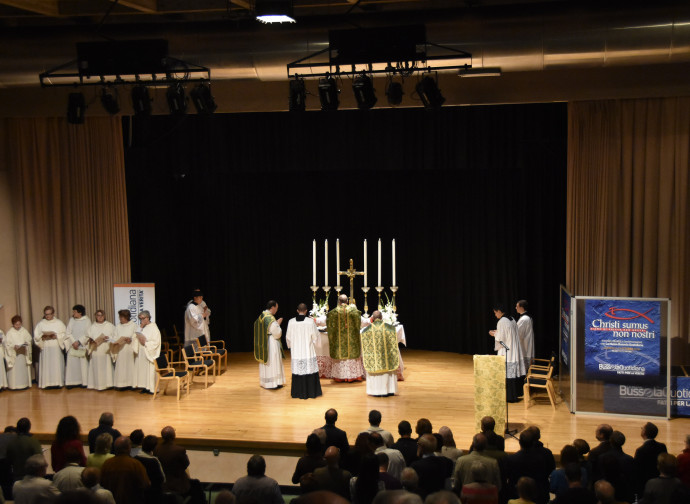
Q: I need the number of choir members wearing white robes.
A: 7